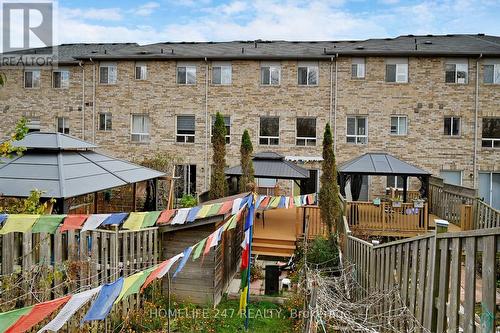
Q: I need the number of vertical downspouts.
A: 6